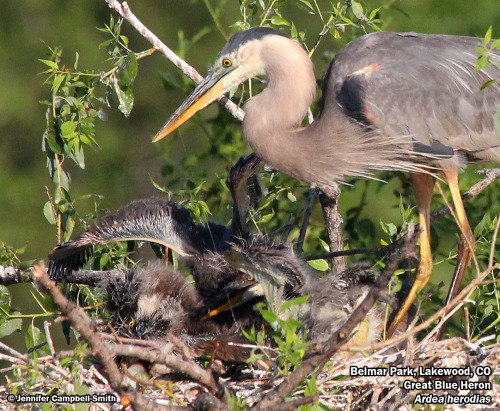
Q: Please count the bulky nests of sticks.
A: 1